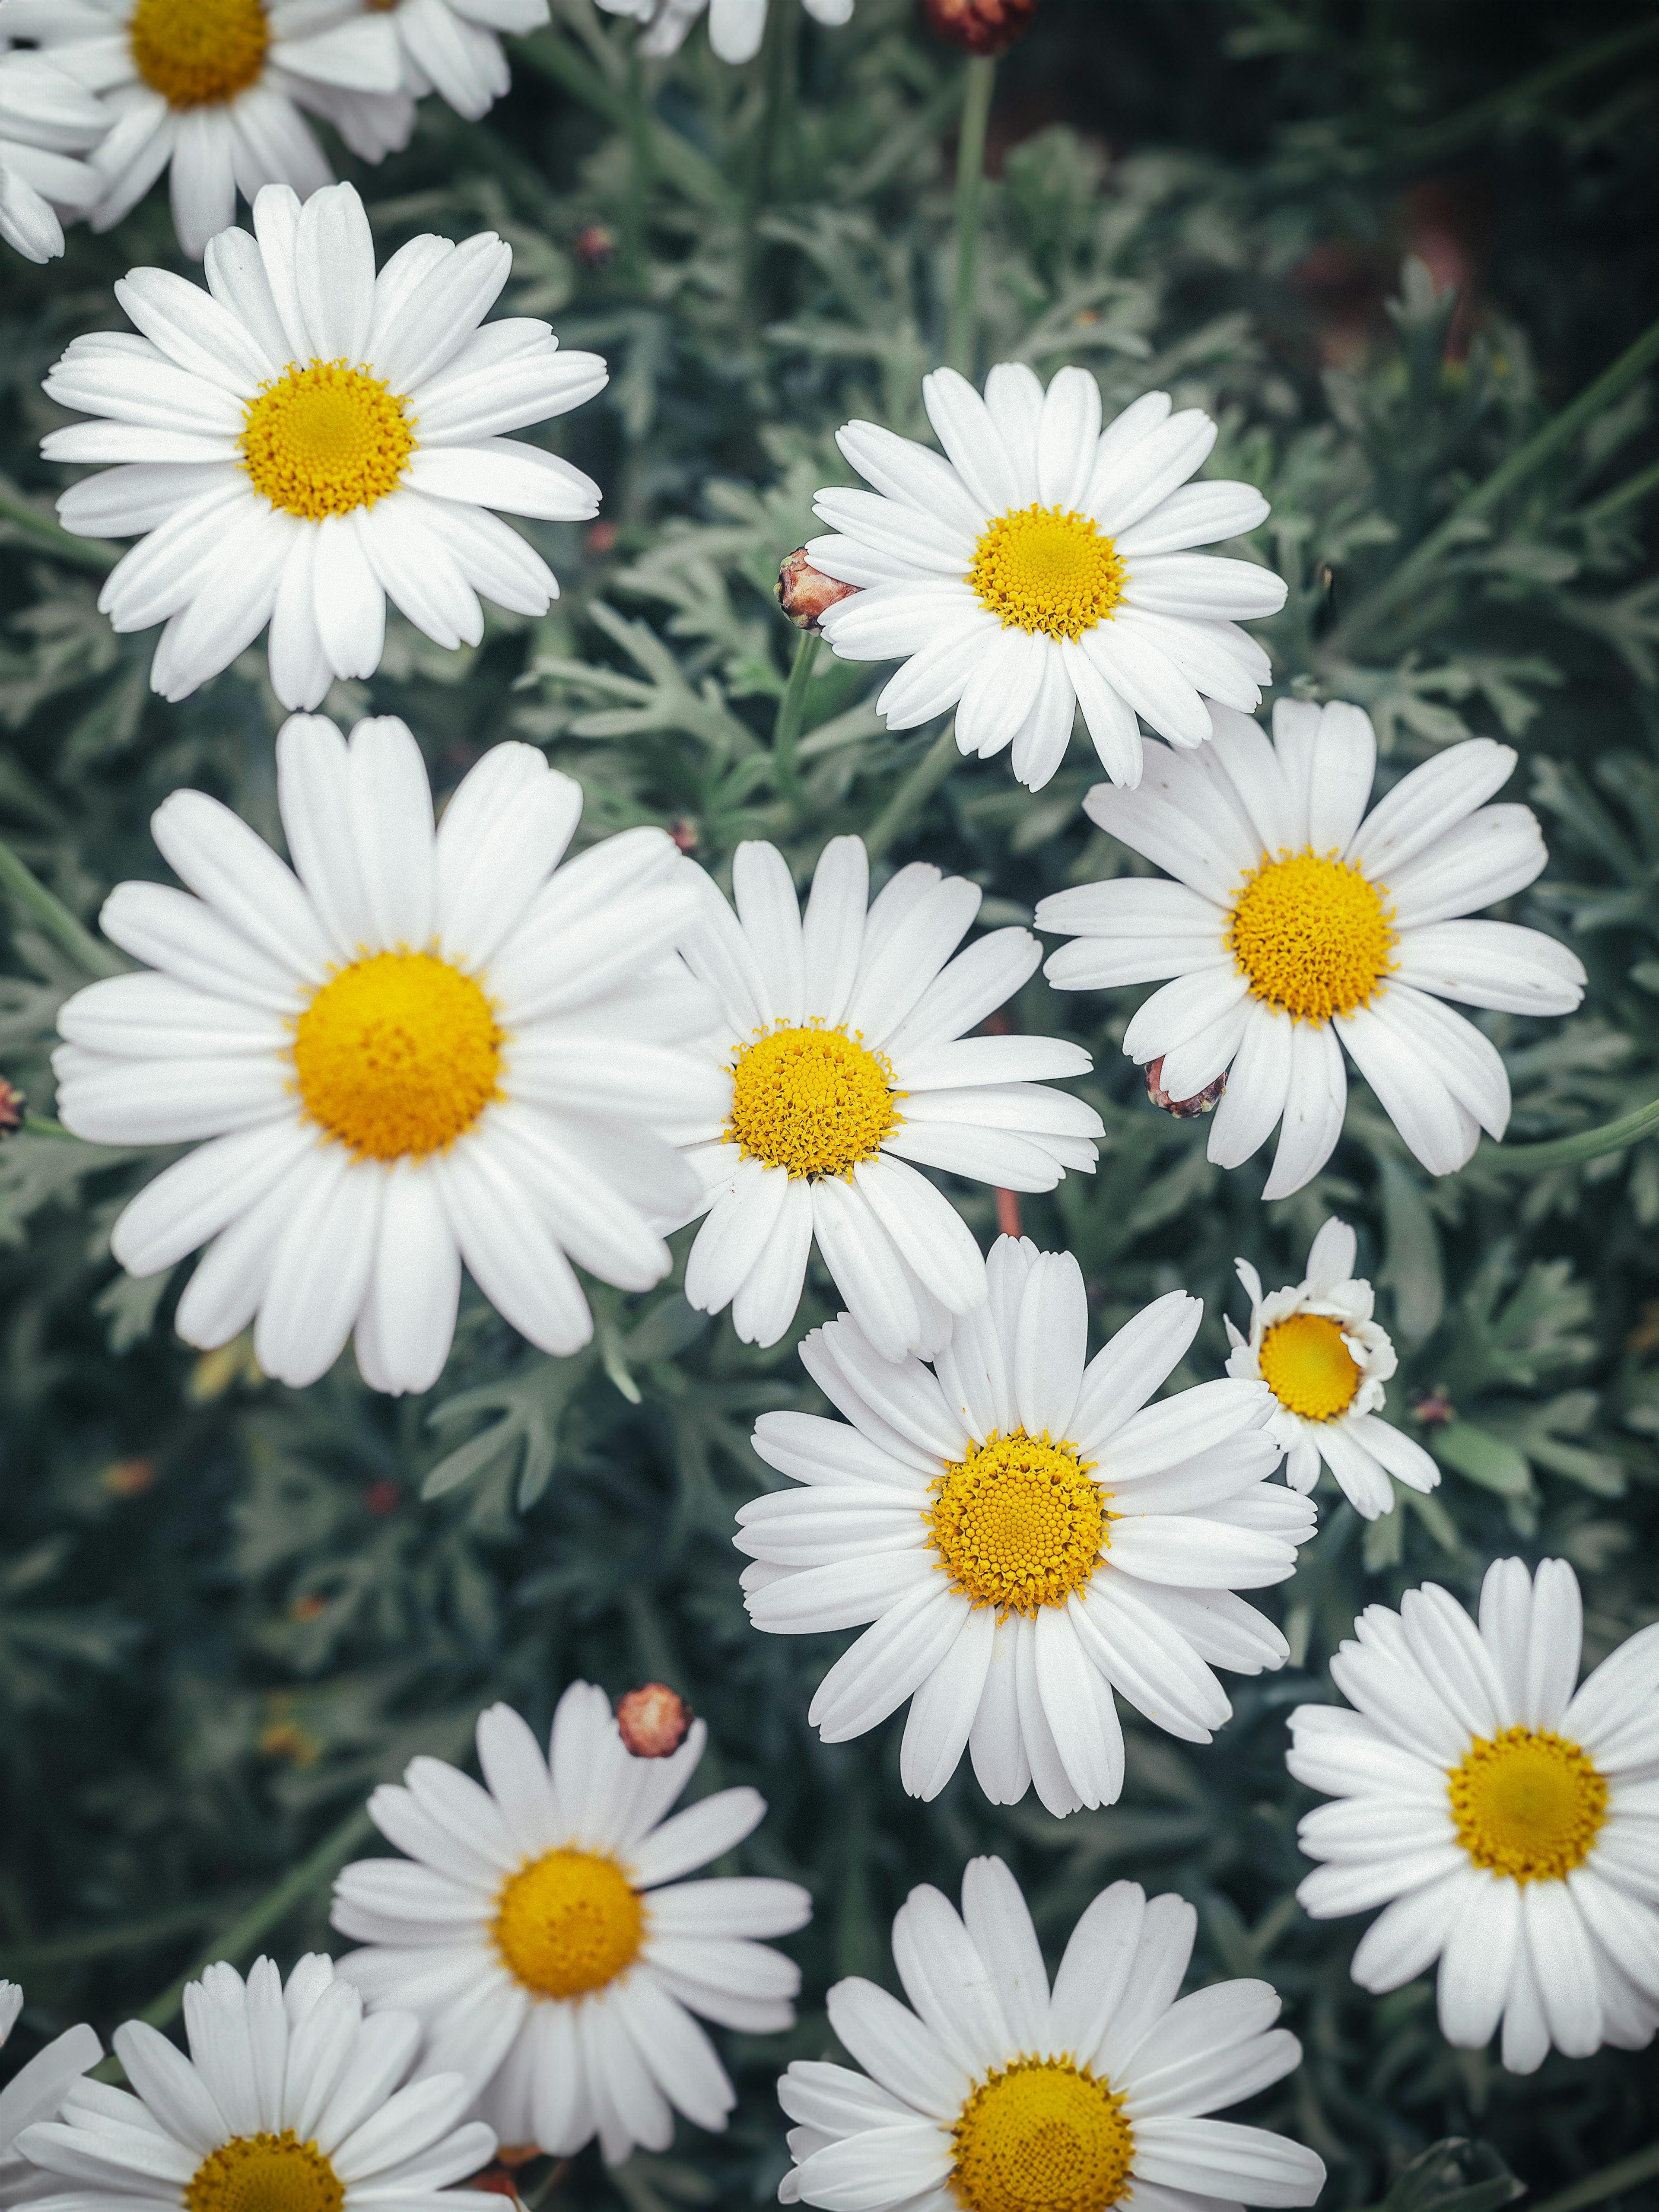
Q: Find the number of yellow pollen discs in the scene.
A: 12